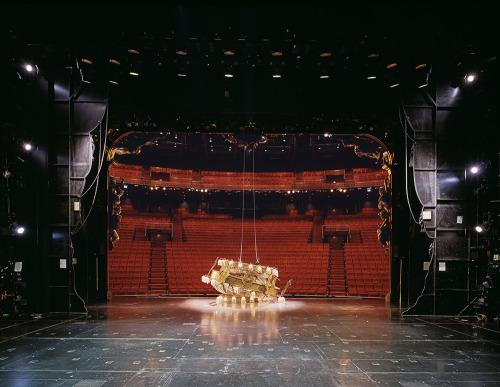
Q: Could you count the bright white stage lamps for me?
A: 6